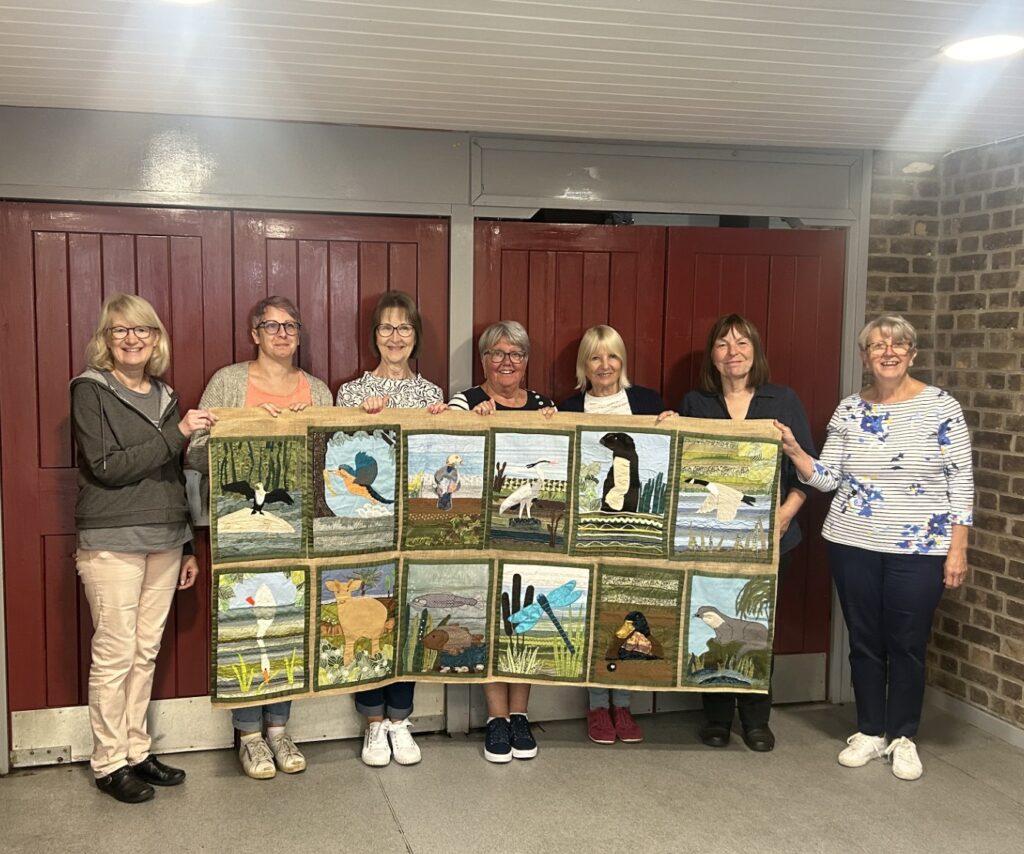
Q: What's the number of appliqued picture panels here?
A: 12